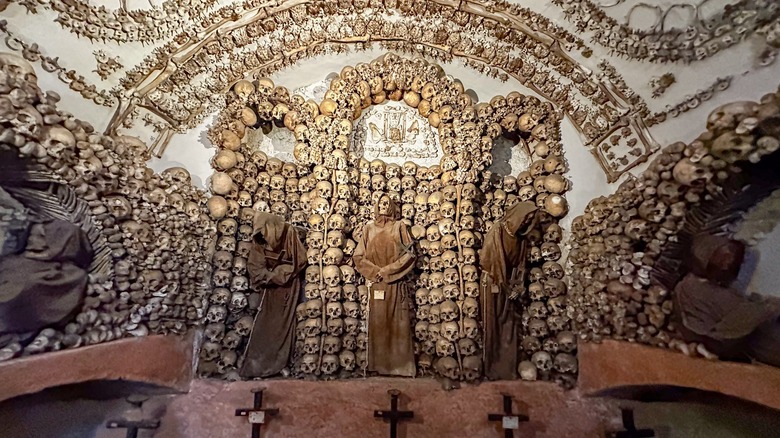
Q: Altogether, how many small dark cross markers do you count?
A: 5